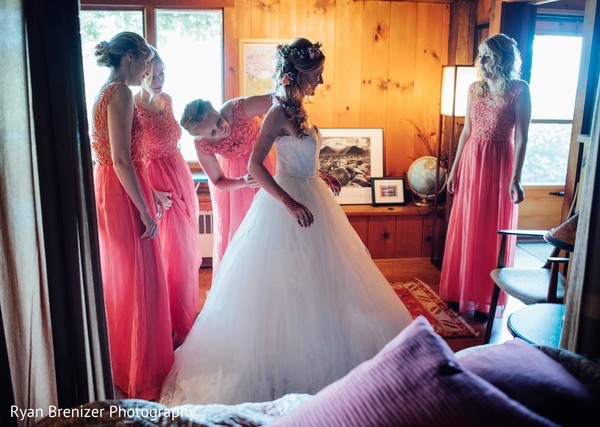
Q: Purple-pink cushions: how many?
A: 2